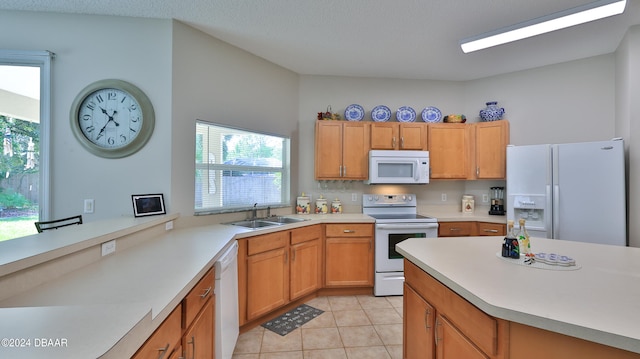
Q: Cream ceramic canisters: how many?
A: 4